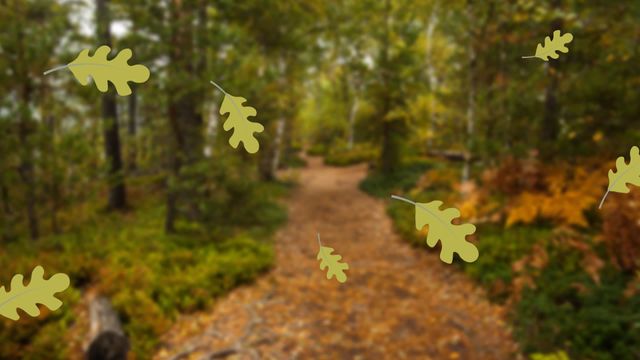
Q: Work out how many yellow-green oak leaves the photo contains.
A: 7